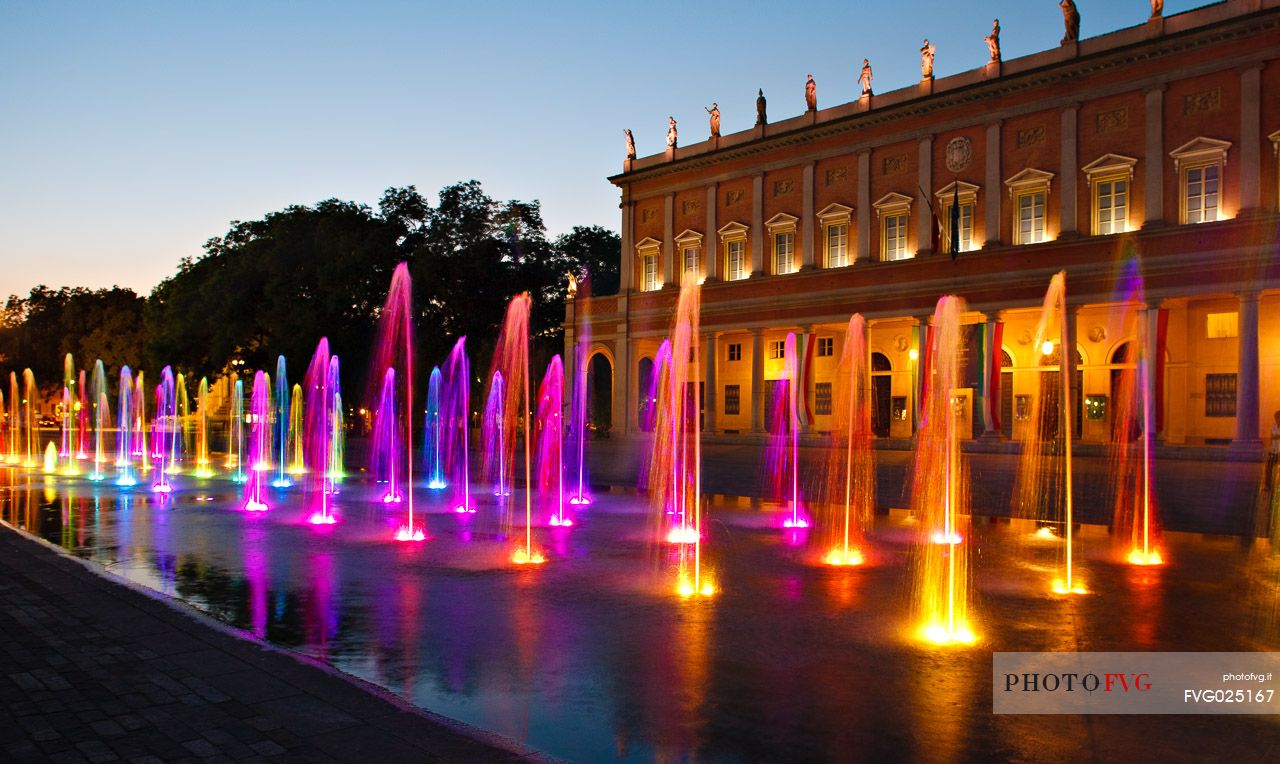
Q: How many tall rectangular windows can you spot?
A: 10